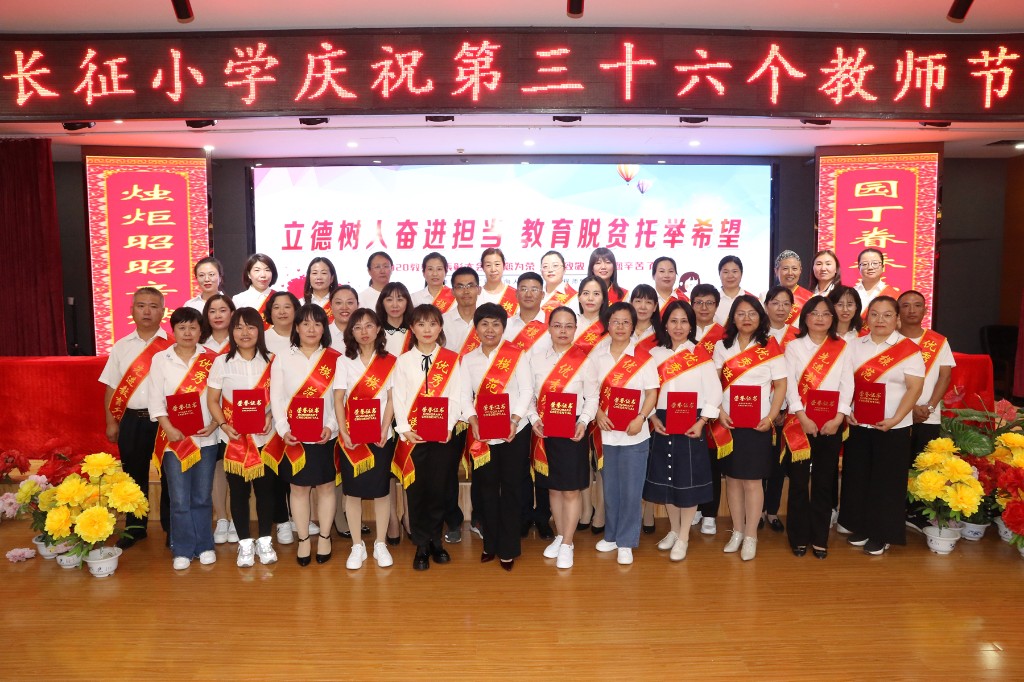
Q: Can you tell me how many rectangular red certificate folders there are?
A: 12